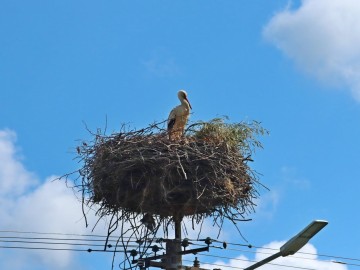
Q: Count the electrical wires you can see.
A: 4